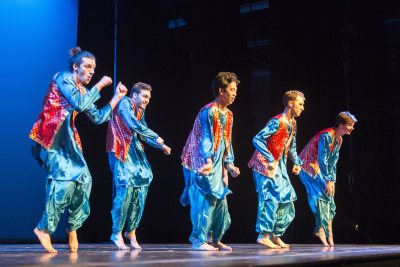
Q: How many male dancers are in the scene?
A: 5